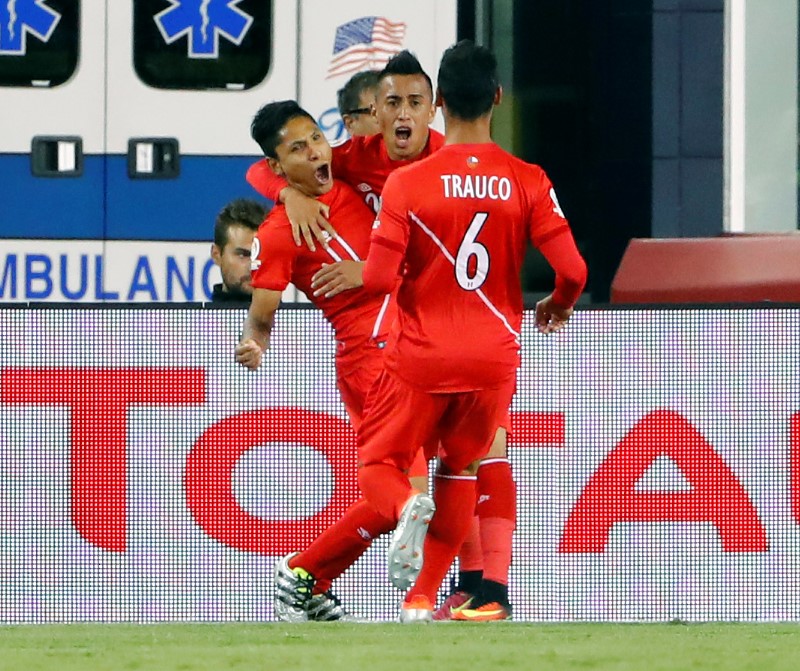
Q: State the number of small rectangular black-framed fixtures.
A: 2